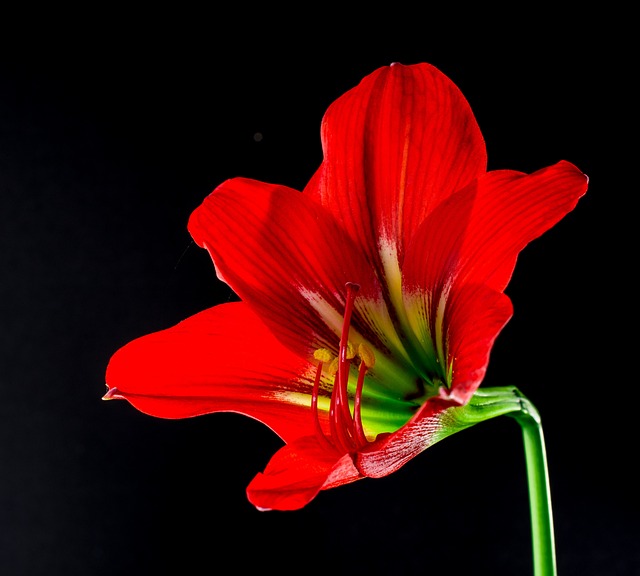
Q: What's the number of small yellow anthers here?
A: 4